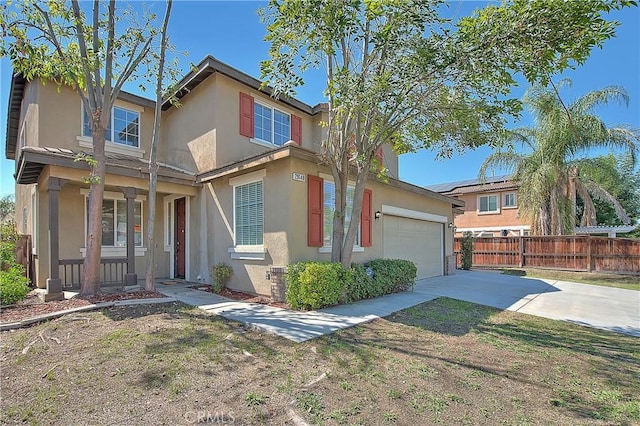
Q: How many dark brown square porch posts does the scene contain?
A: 2